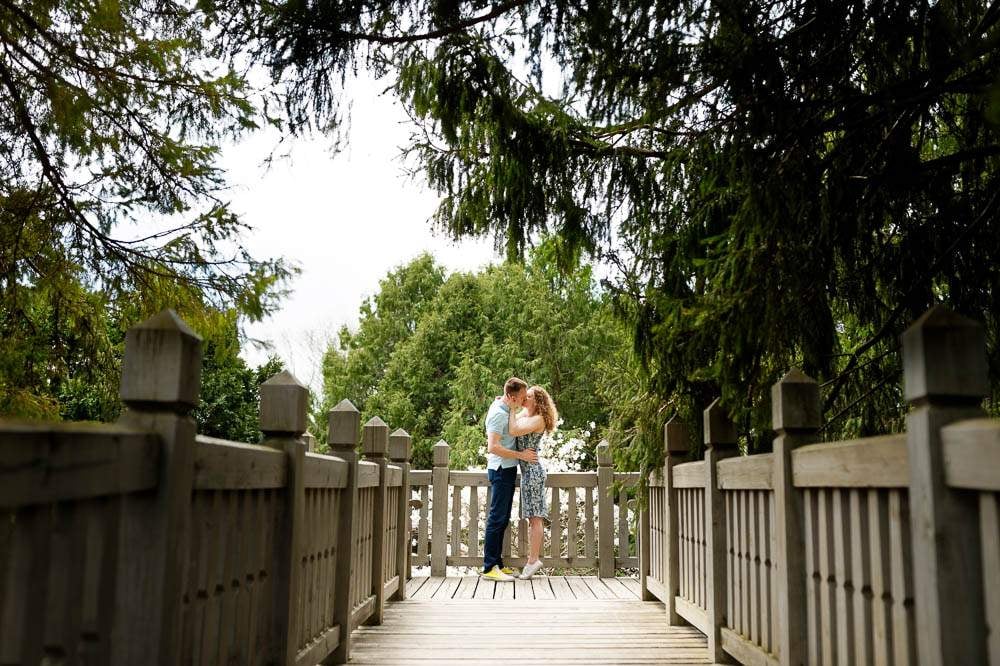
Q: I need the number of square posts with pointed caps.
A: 11